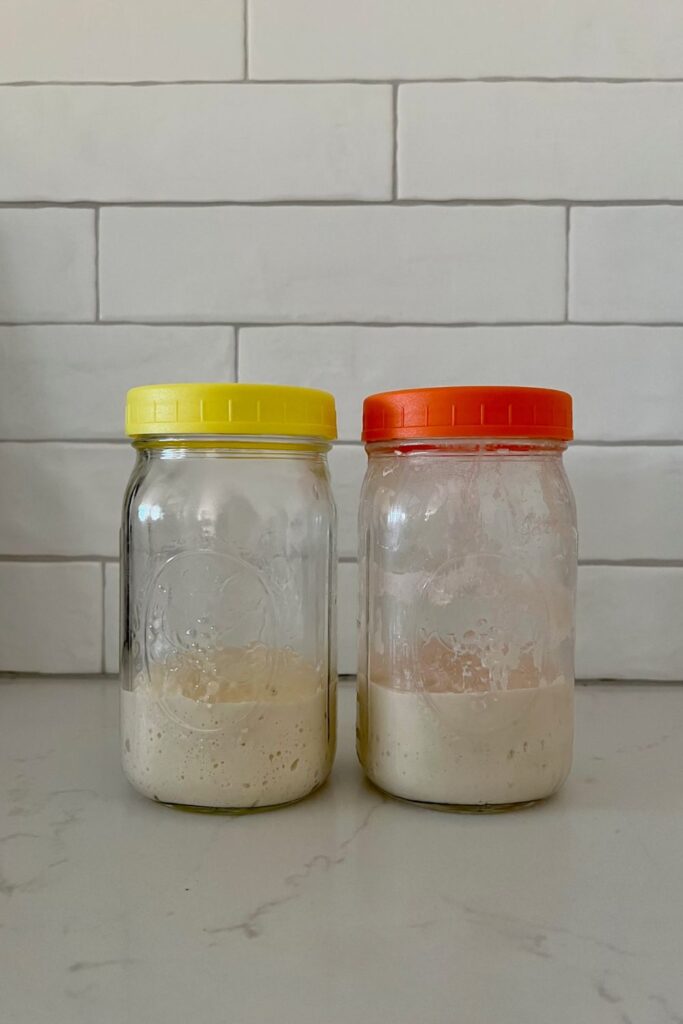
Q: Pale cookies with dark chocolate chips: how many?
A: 0